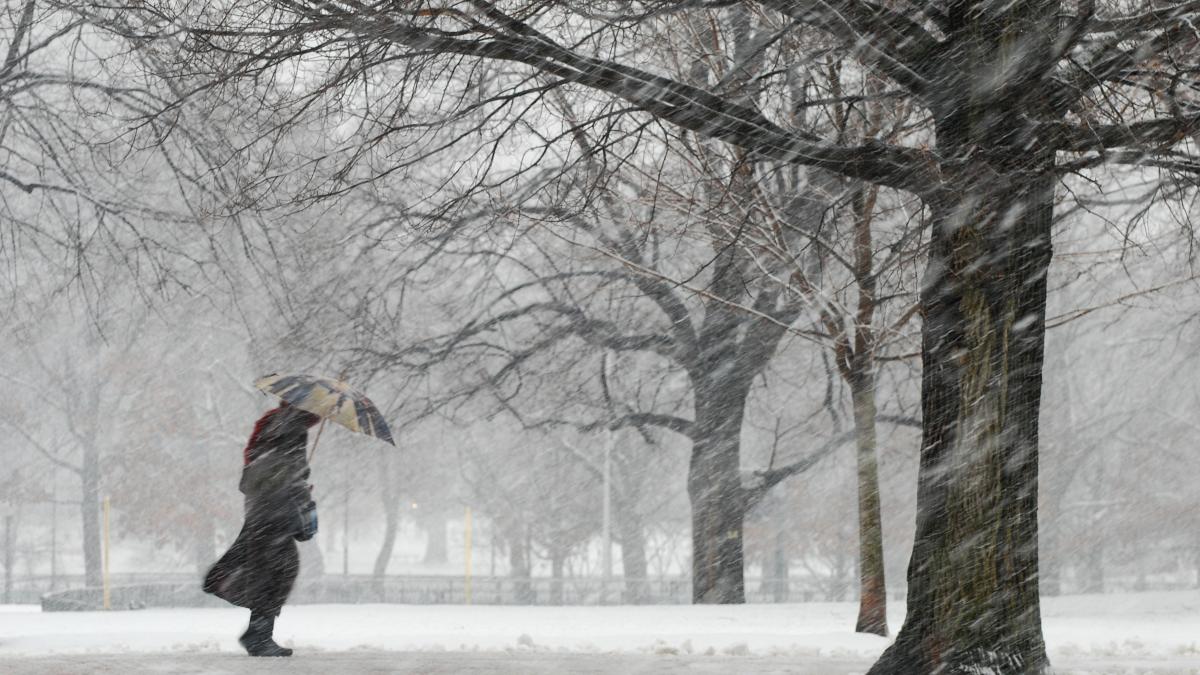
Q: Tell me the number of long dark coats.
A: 1